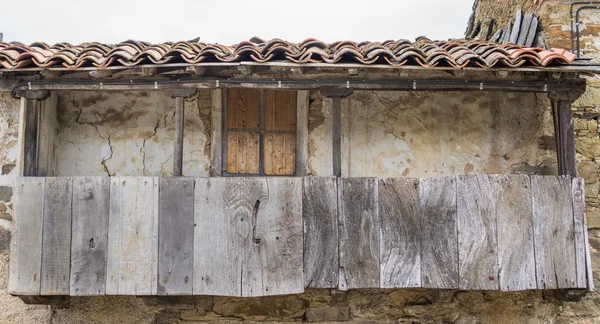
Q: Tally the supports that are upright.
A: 4